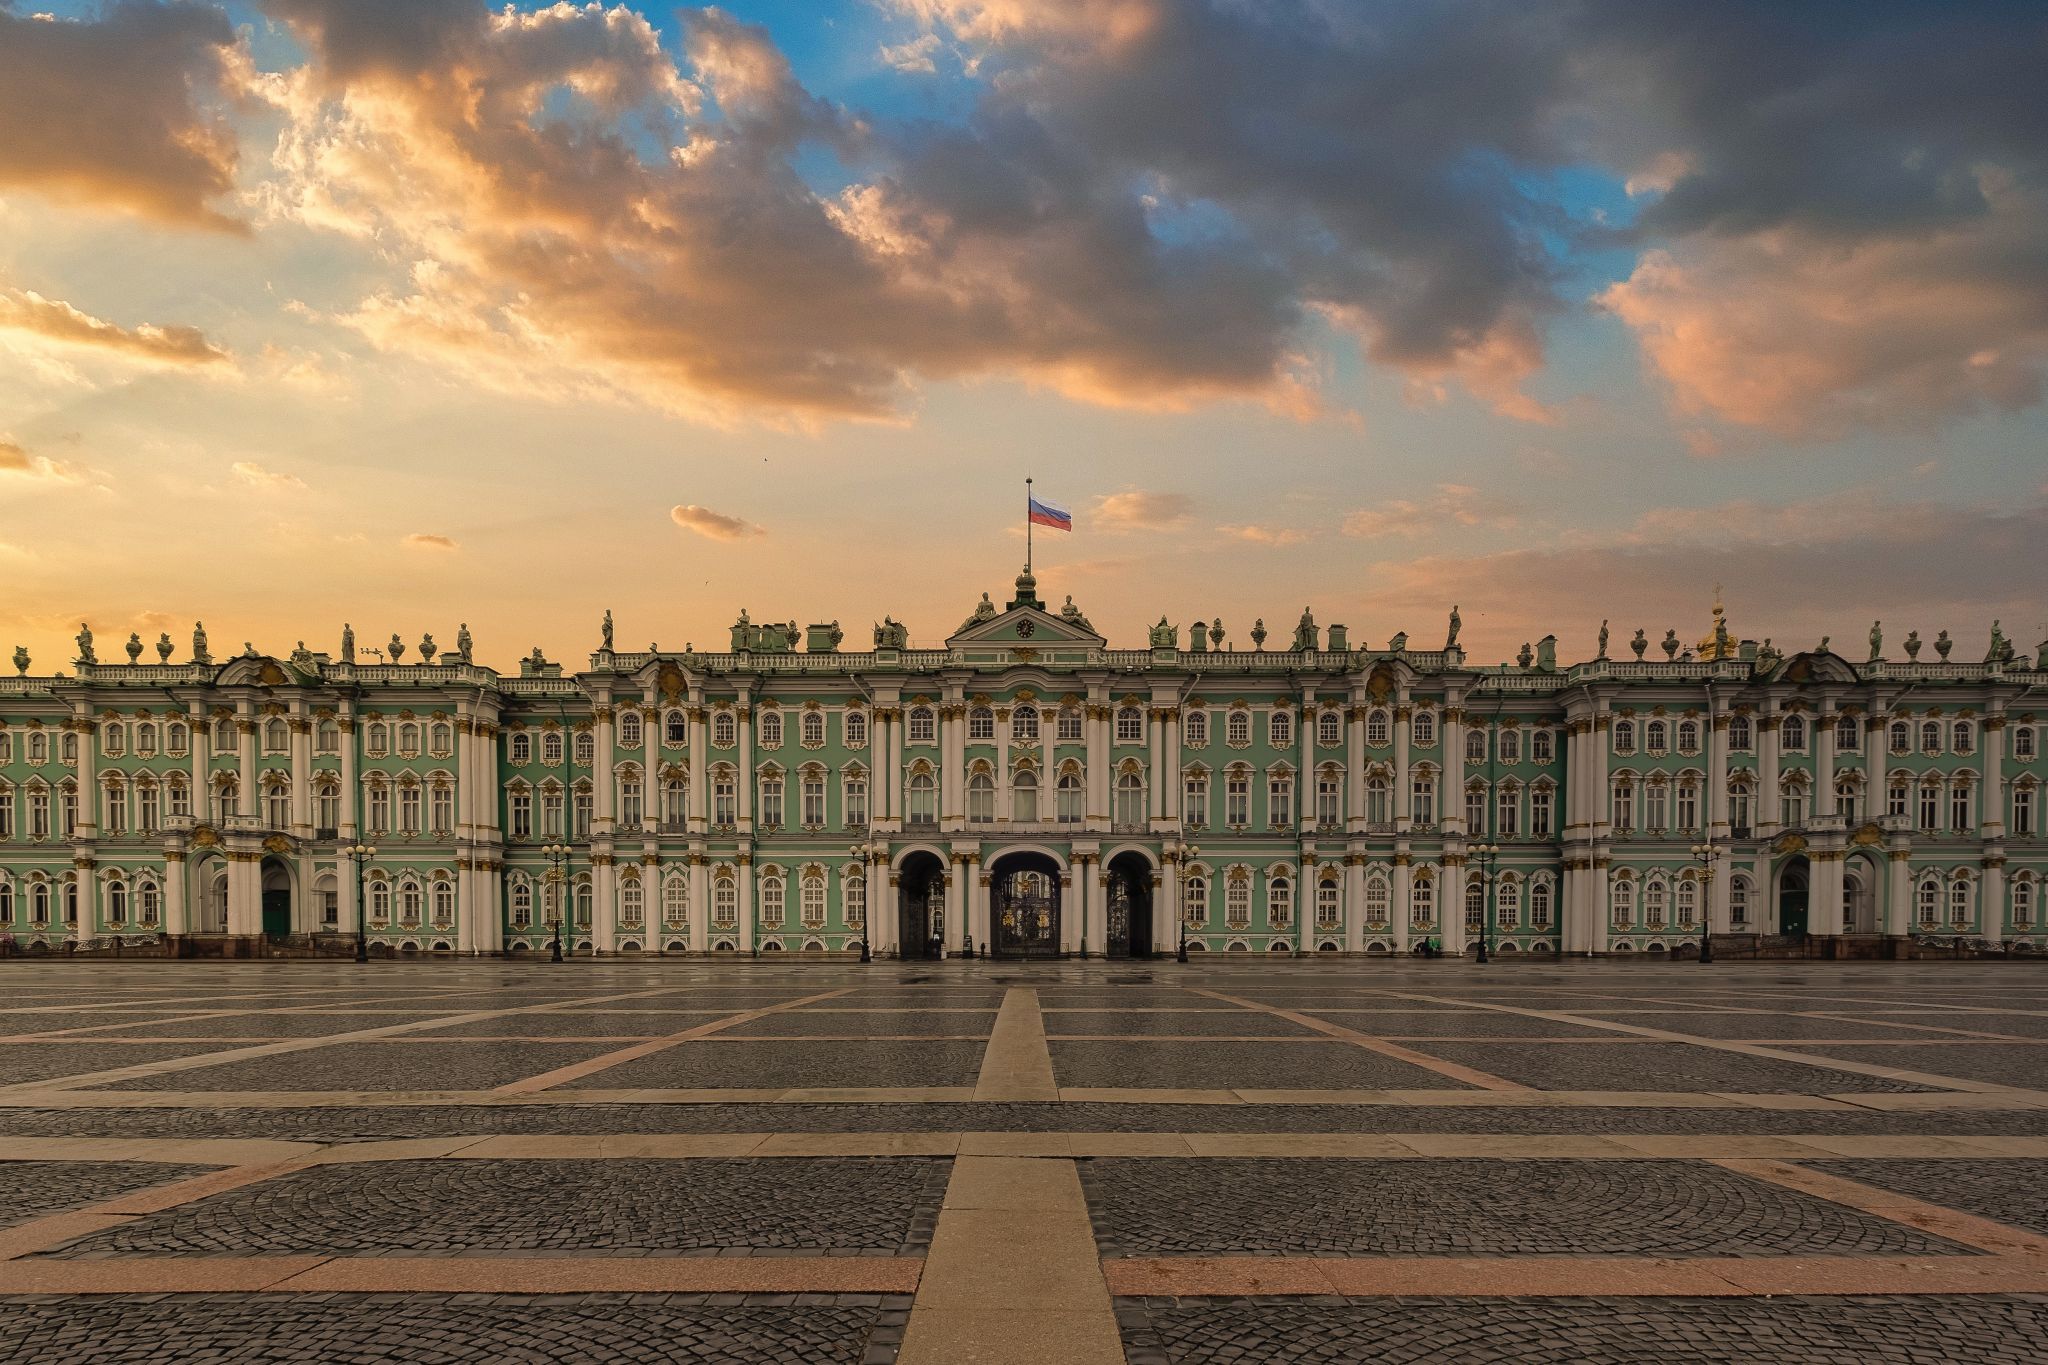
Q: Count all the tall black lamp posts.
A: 6